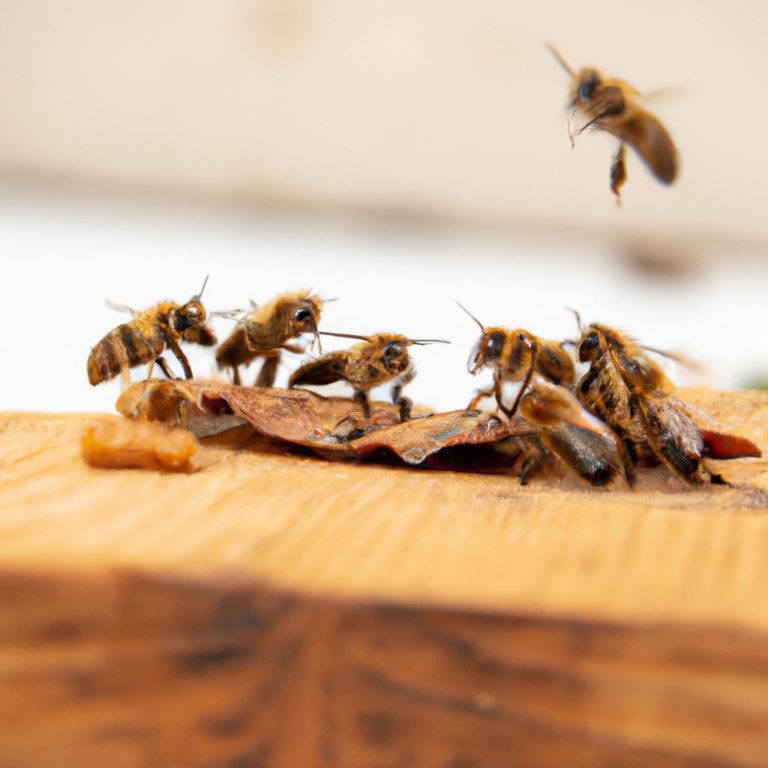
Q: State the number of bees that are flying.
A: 1